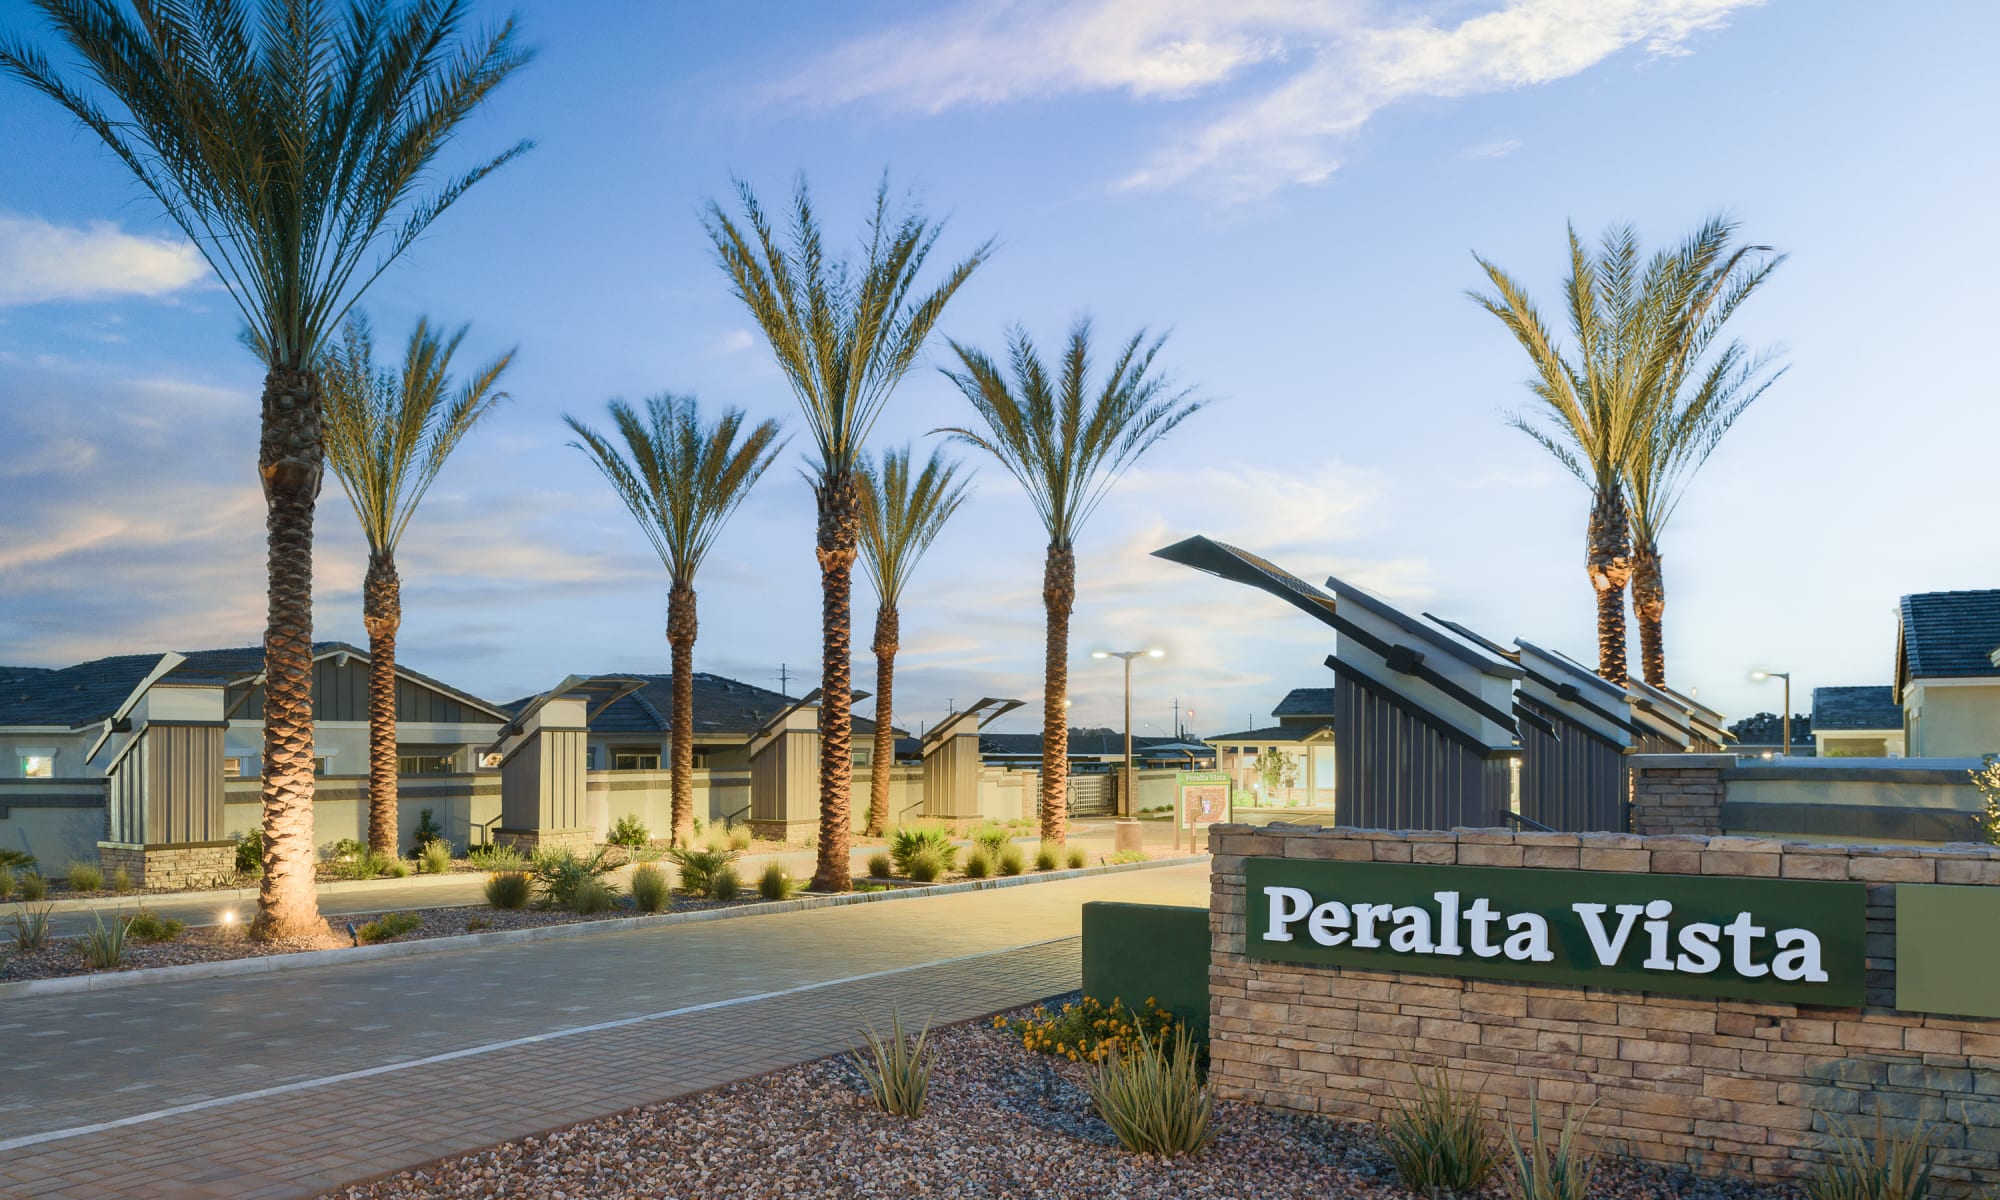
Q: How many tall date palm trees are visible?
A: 8